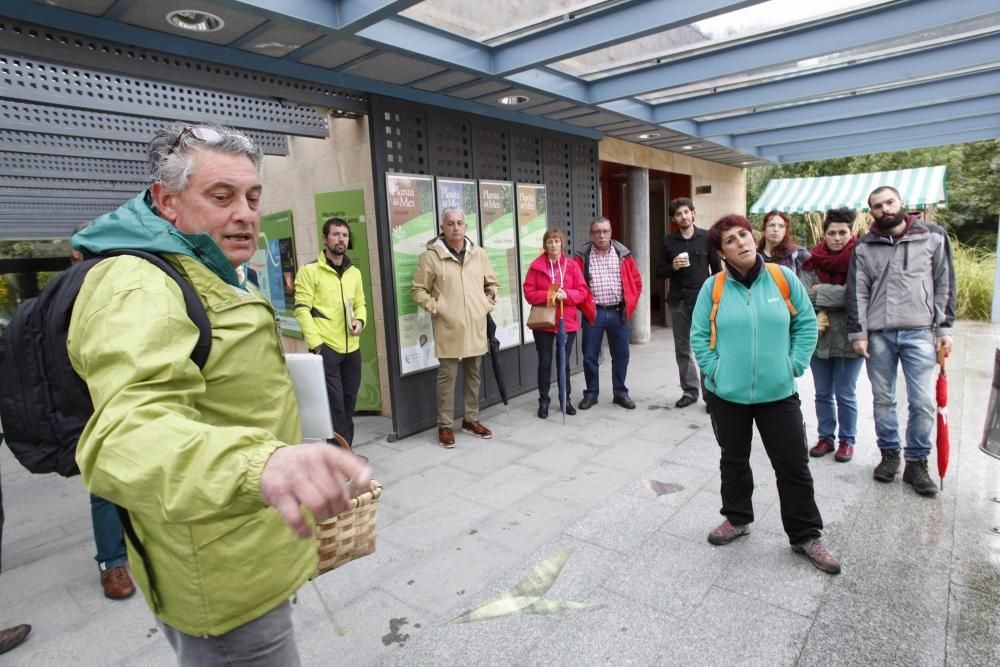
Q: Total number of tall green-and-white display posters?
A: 4